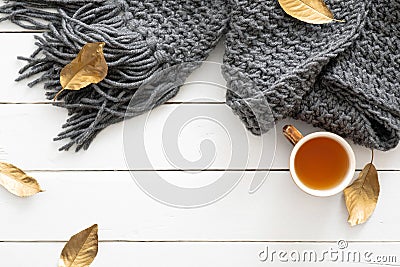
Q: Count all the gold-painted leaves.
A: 5